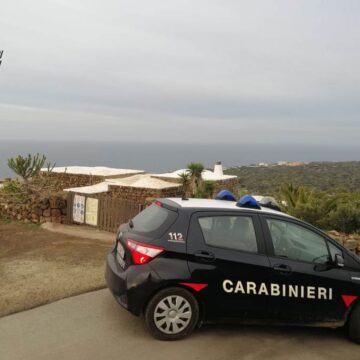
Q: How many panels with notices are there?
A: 2